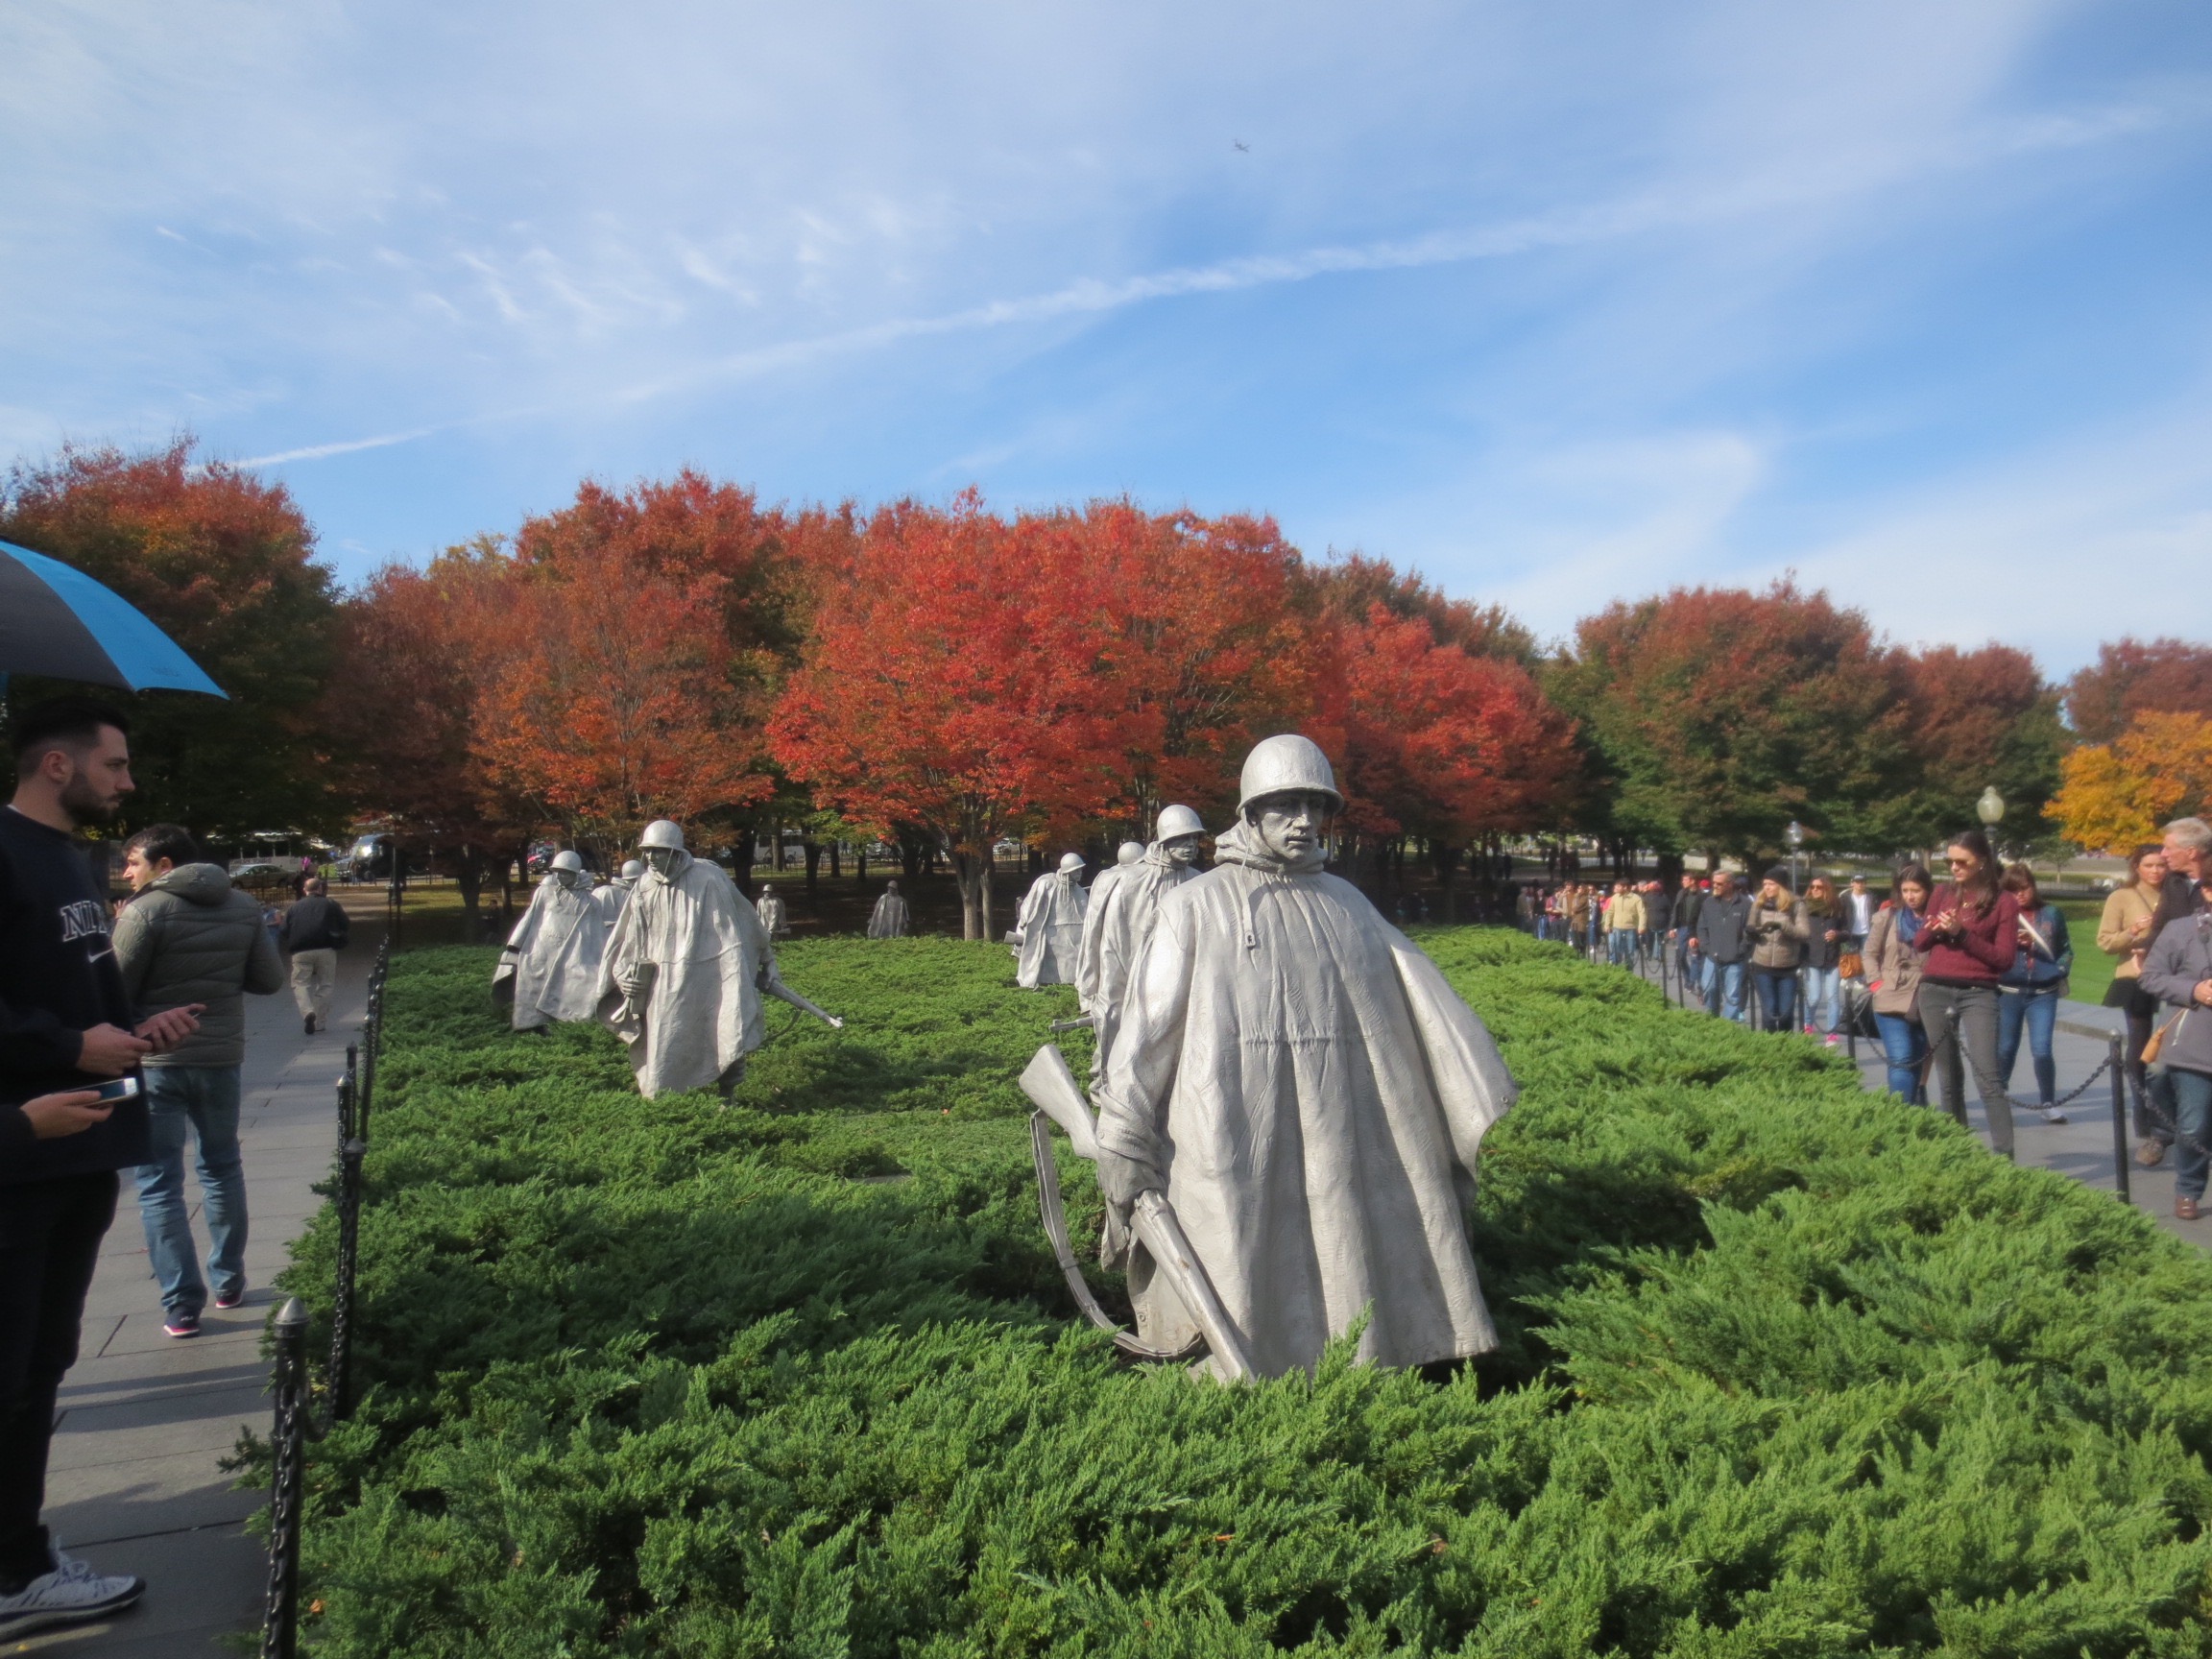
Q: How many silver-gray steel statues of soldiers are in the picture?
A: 9